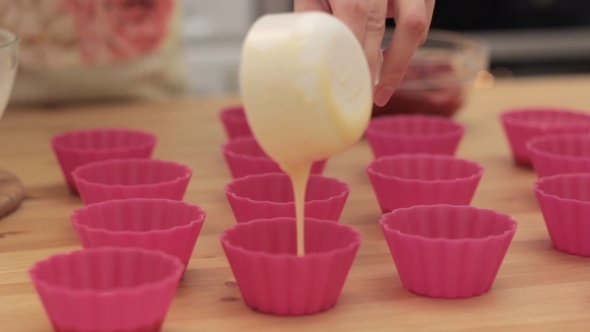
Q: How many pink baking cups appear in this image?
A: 14